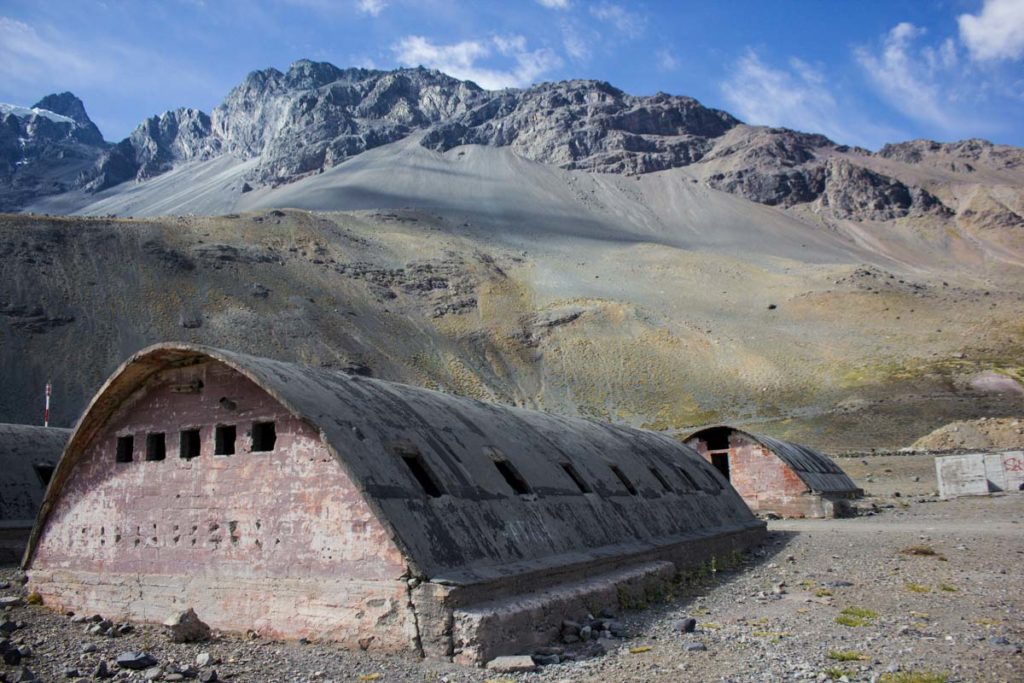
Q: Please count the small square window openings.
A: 5